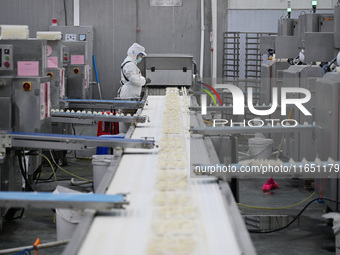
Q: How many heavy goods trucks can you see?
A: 0